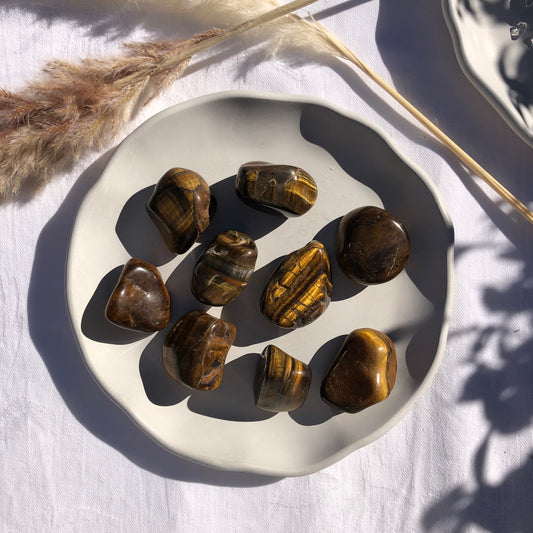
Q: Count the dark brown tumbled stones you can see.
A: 9